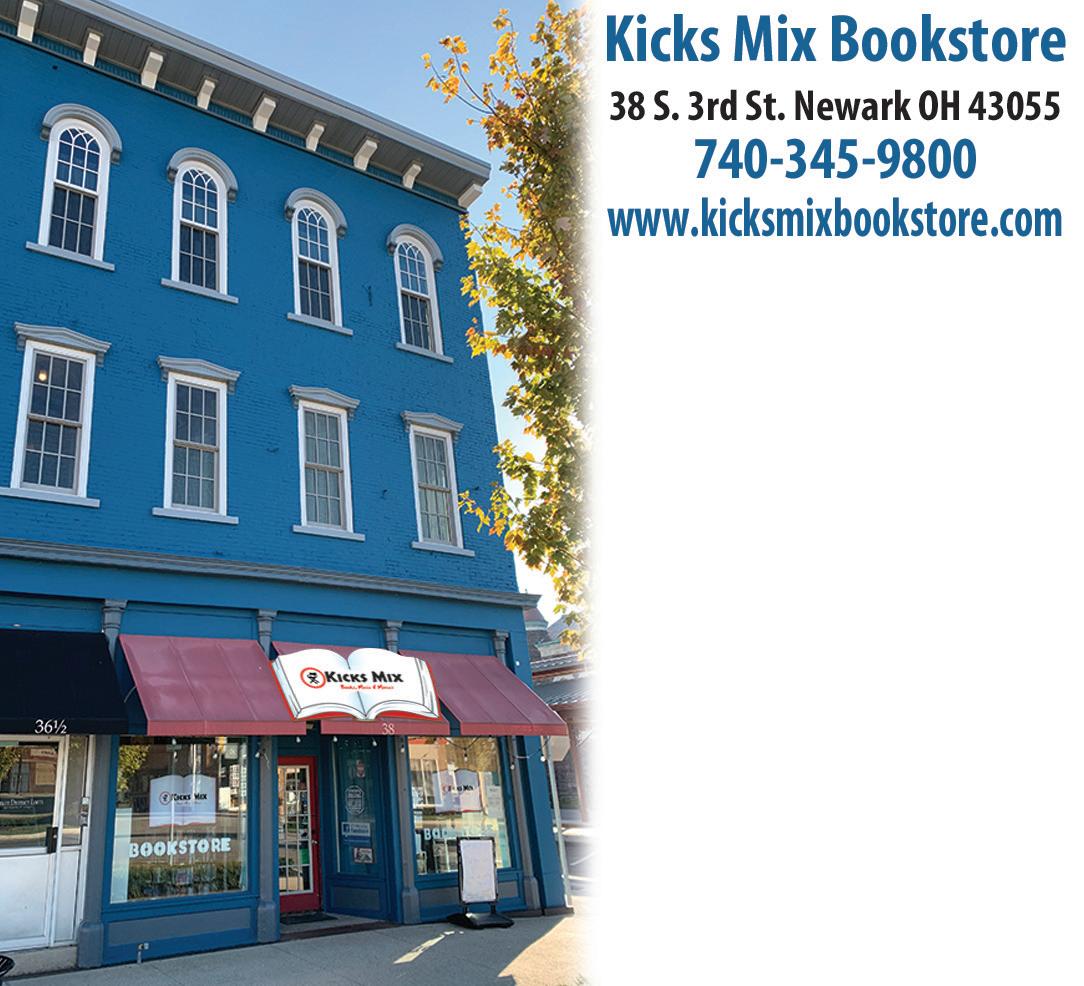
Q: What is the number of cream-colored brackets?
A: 9